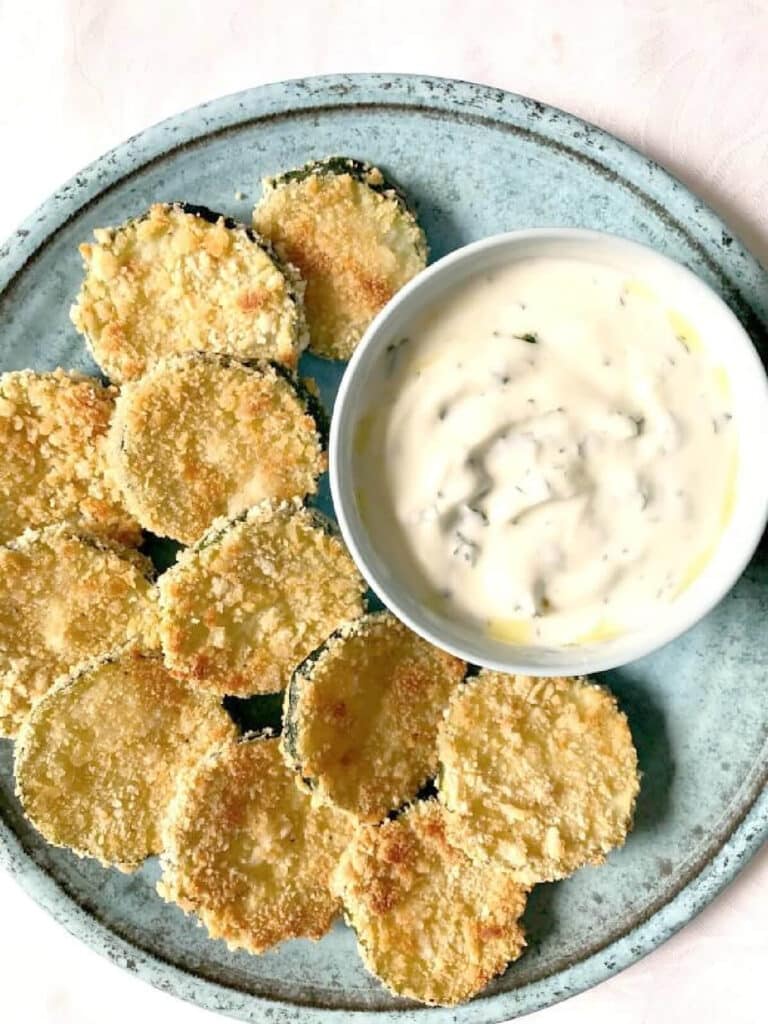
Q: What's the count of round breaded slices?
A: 11